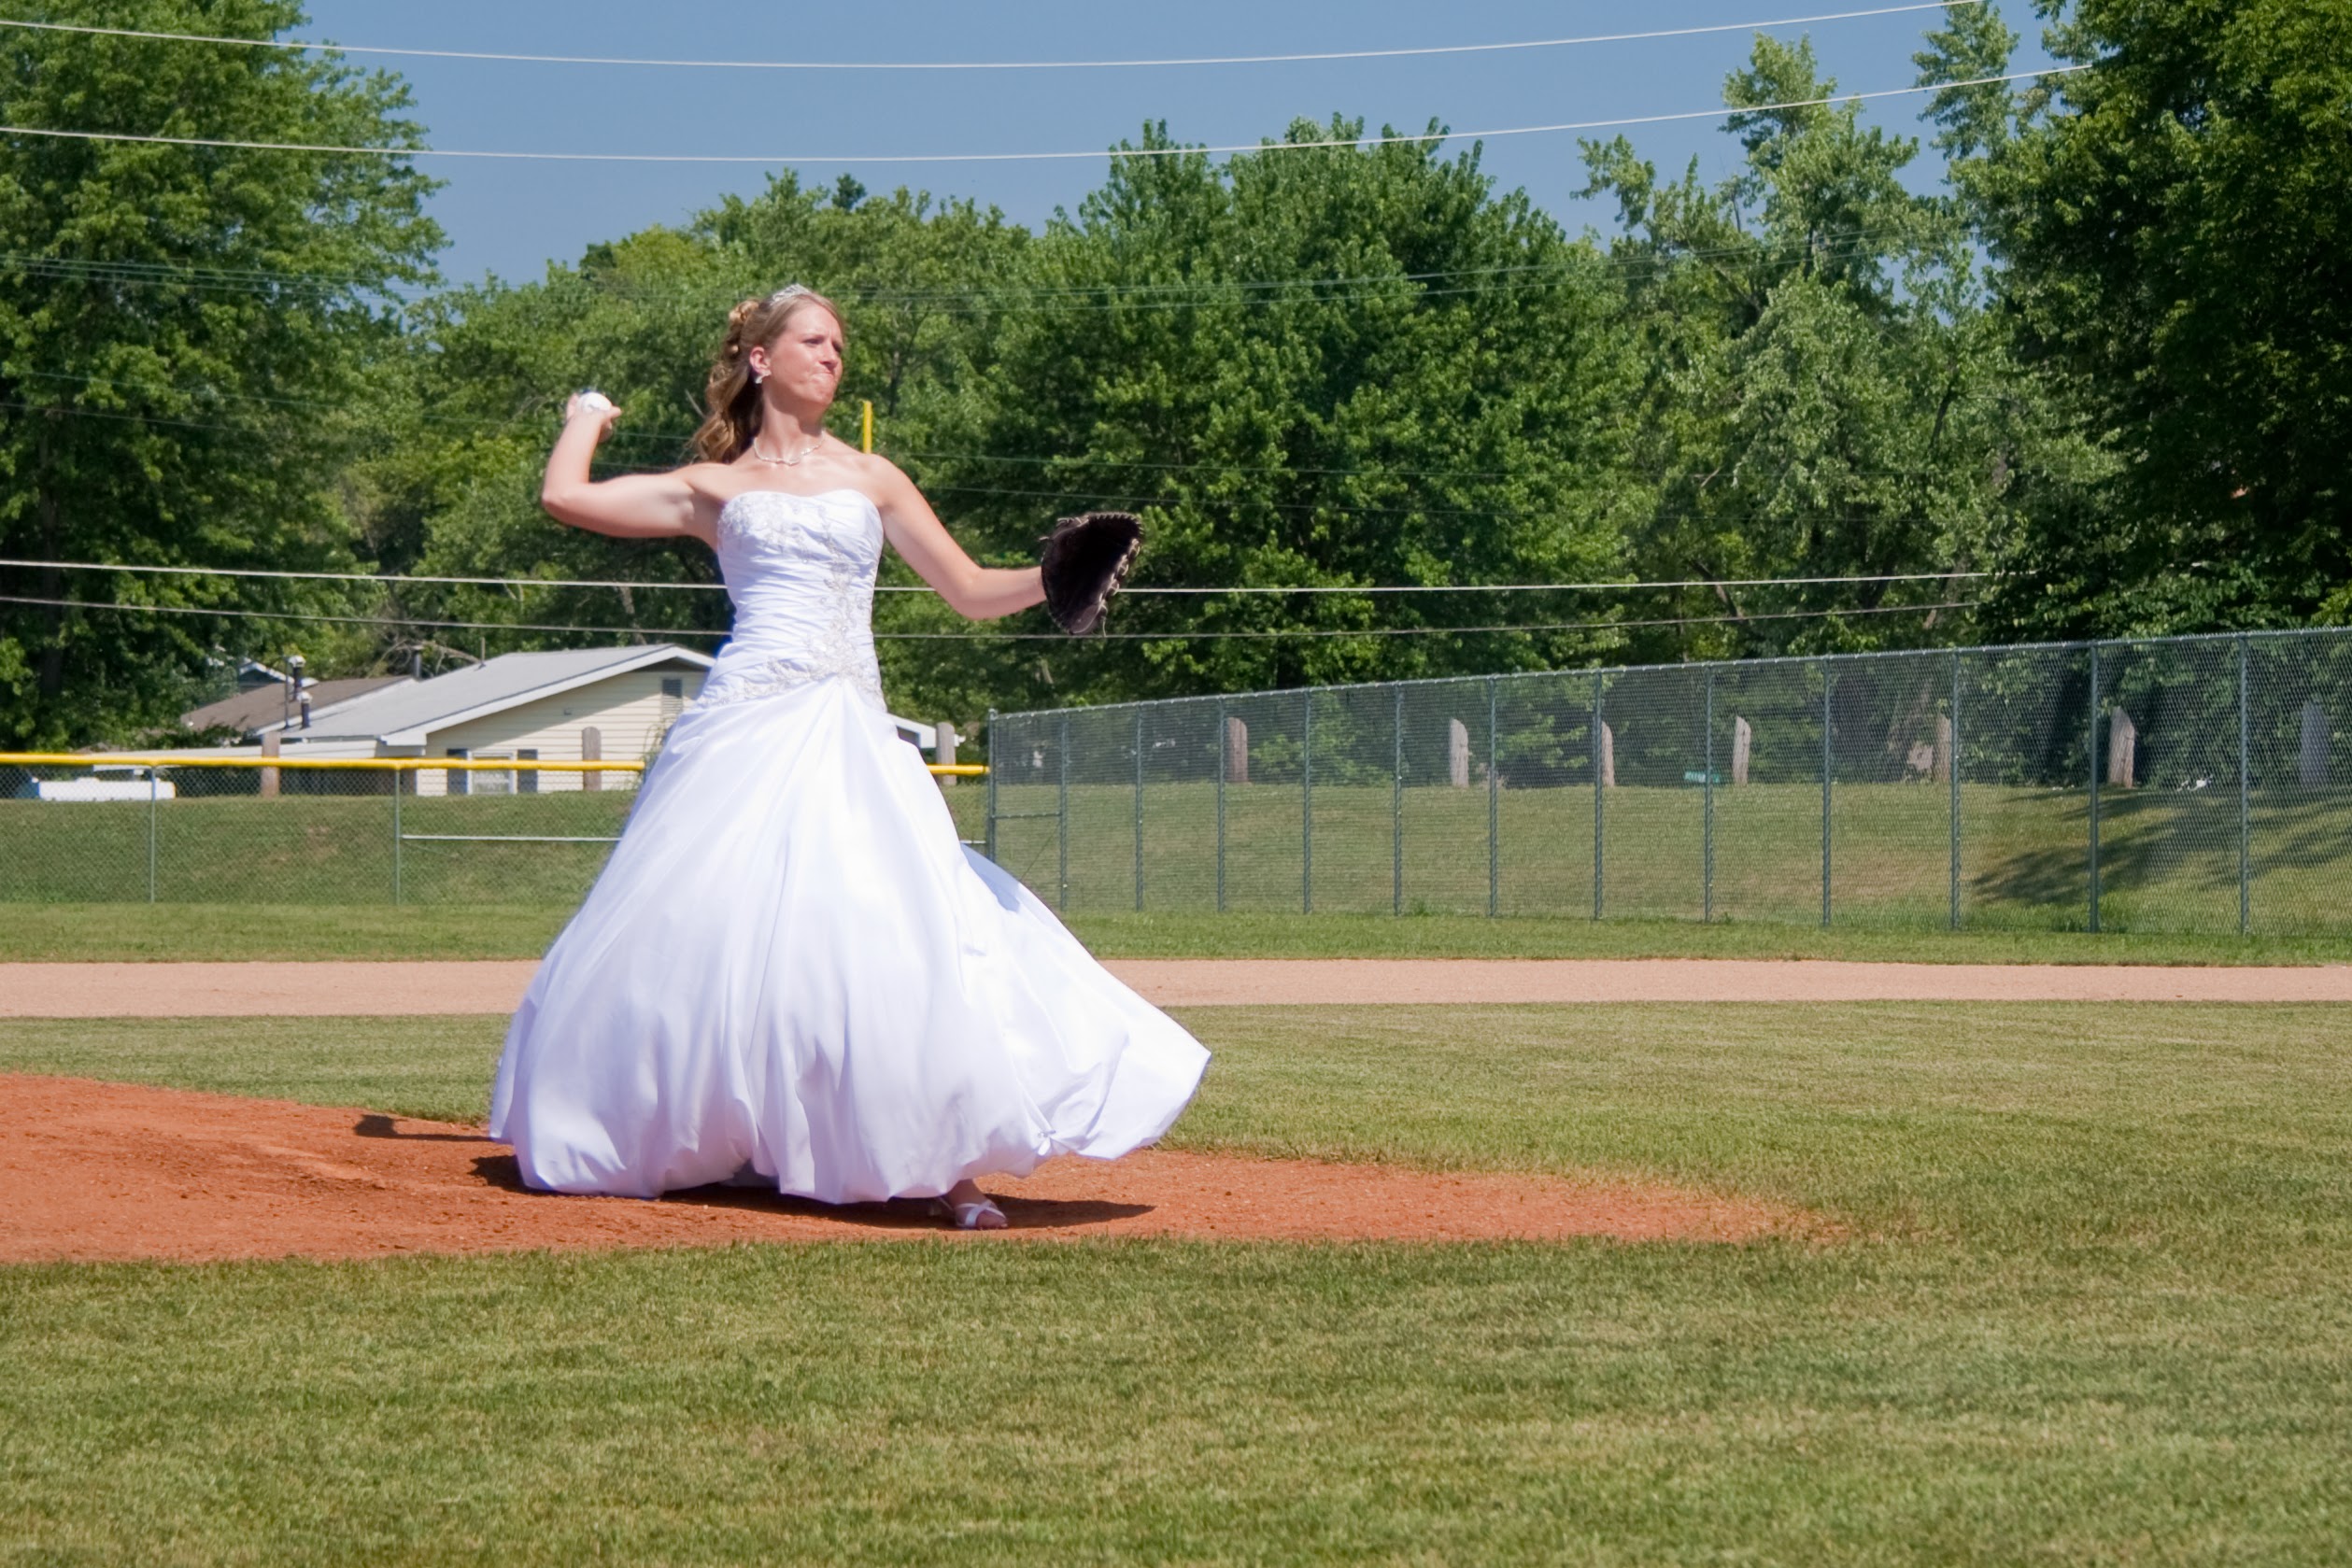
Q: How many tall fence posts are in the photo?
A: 13